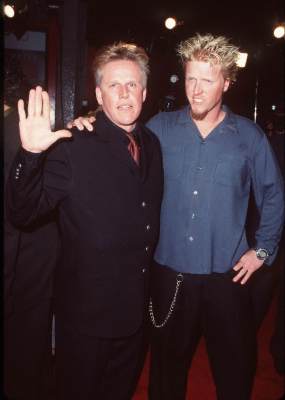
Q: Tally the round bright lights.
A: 3